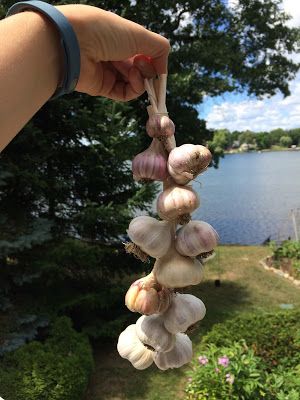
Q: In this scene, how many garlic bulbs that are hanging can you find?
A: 12